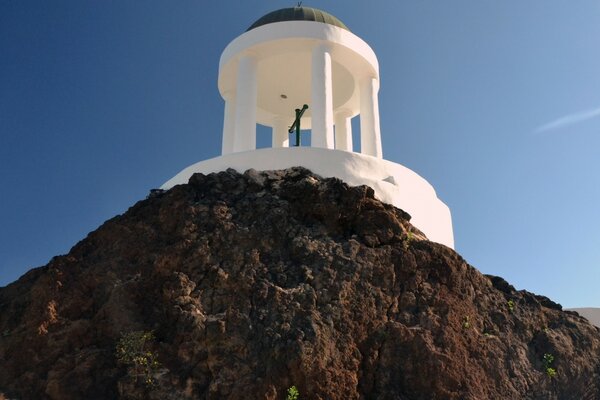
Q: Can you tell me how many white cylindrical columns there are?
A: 6